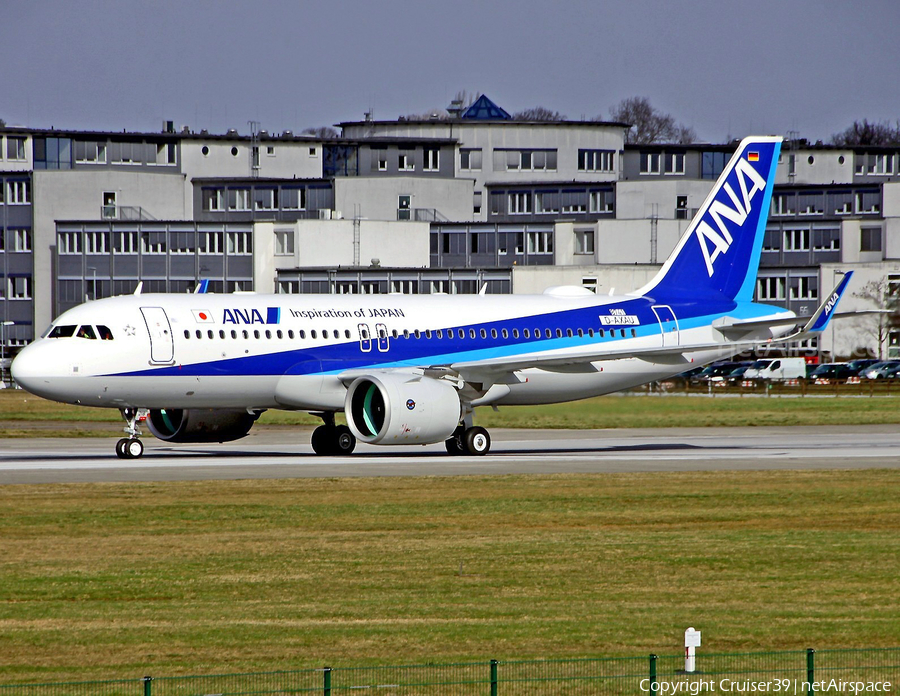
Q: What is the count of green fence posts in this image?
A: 5